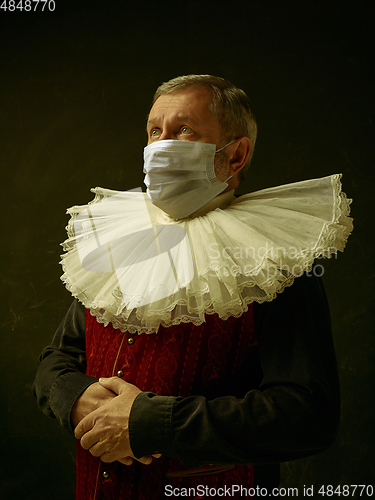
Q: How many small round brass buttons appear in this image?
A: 3